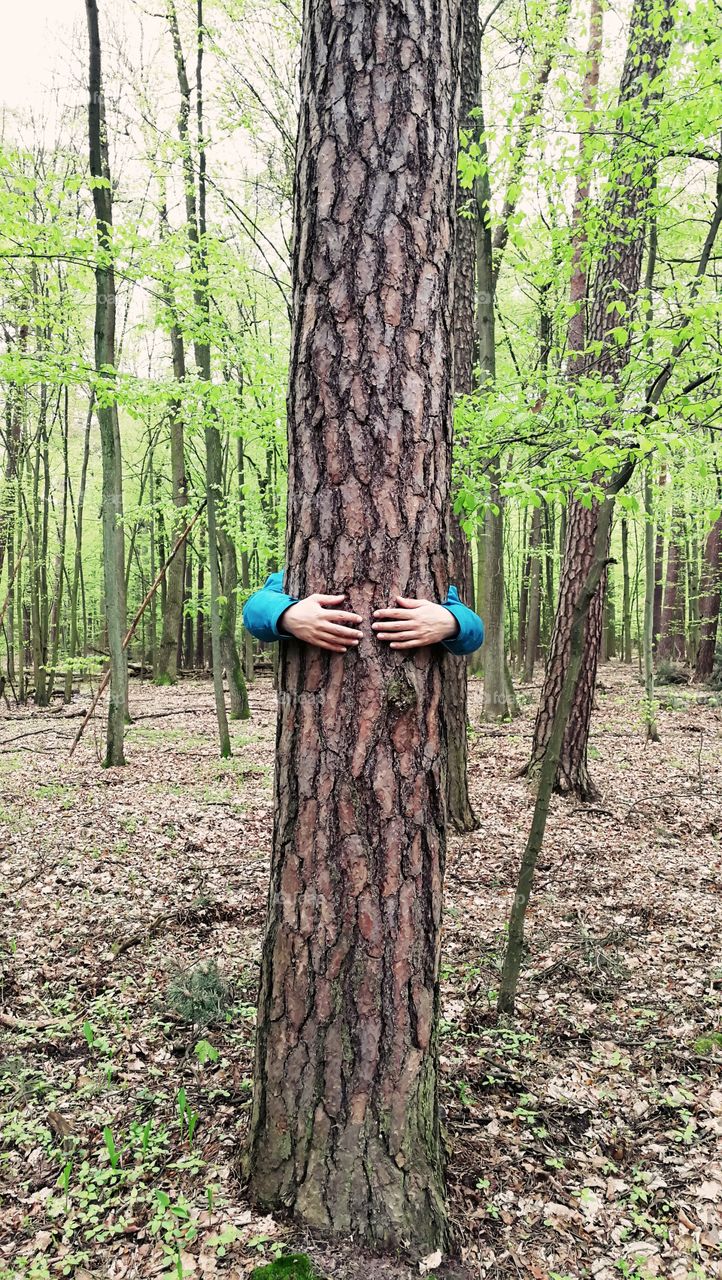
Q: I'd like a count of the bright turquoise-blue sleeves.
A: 2